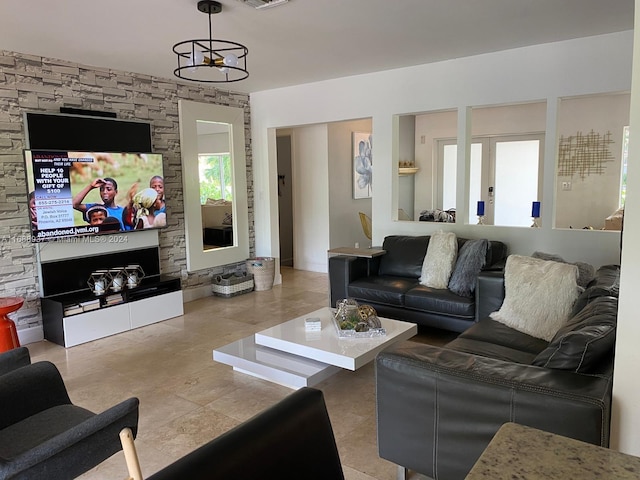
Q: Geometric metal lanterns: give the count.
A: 3